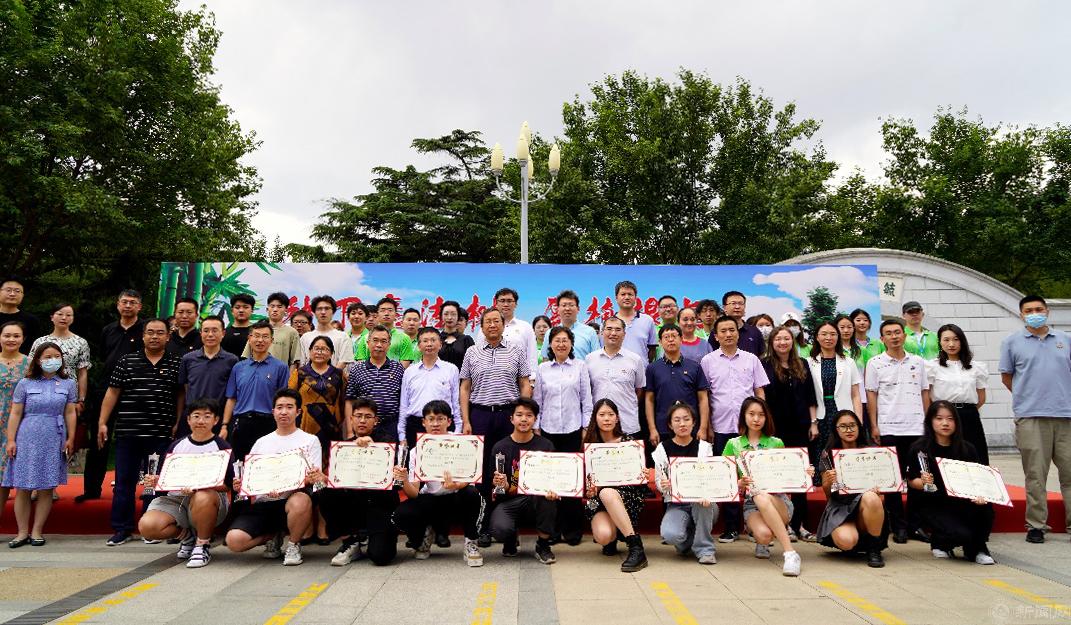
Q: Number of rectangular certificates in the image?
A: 10